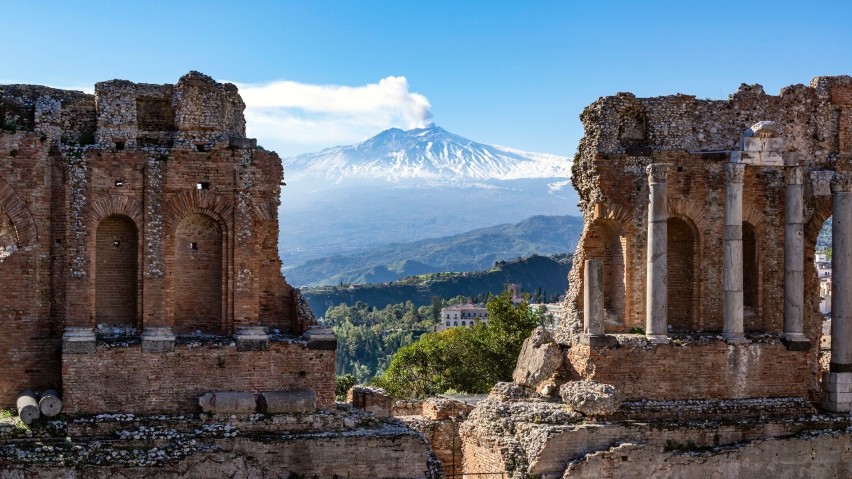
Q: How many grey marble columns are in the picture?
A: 5